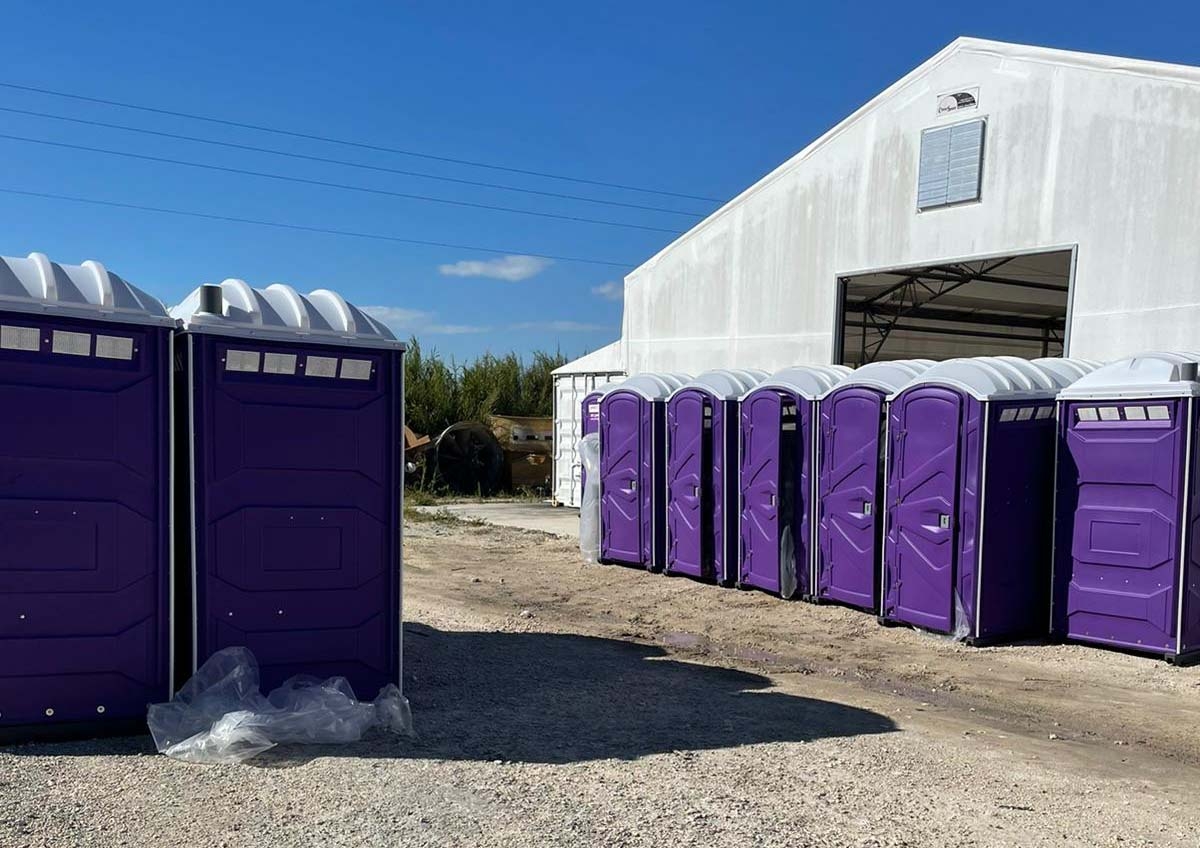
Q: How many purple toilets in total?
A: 9